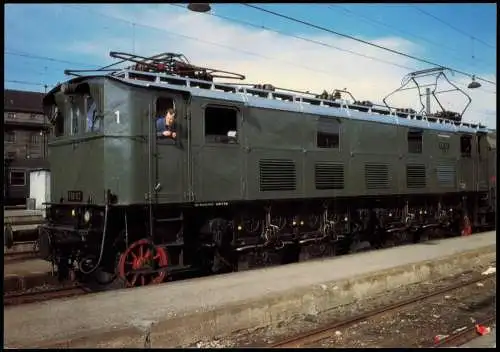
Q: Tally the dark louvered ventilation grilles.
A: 5